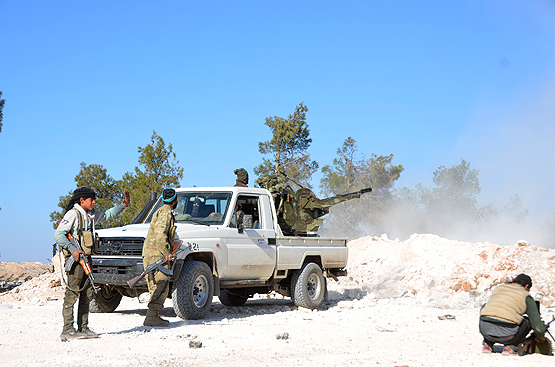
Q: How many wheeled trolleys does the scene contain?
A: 0